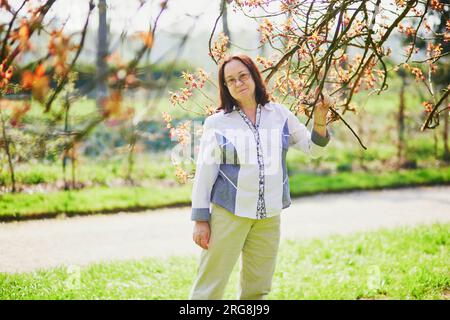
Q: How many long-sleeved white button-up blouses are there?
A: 1